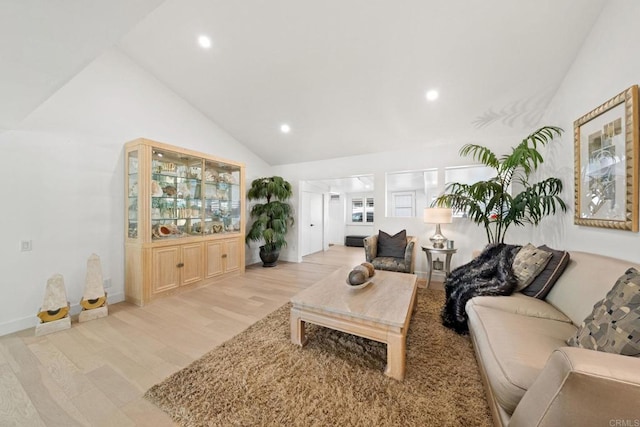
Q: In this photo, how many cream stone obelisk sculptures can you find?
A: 2